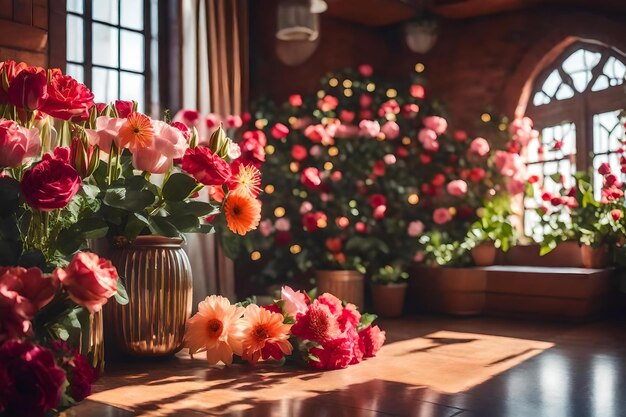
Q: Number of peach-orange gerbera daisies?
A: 4